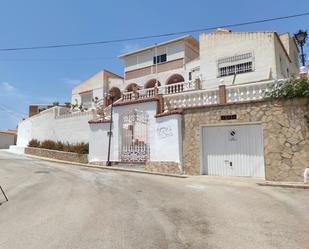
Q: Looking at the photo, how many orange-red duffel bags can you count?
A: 0